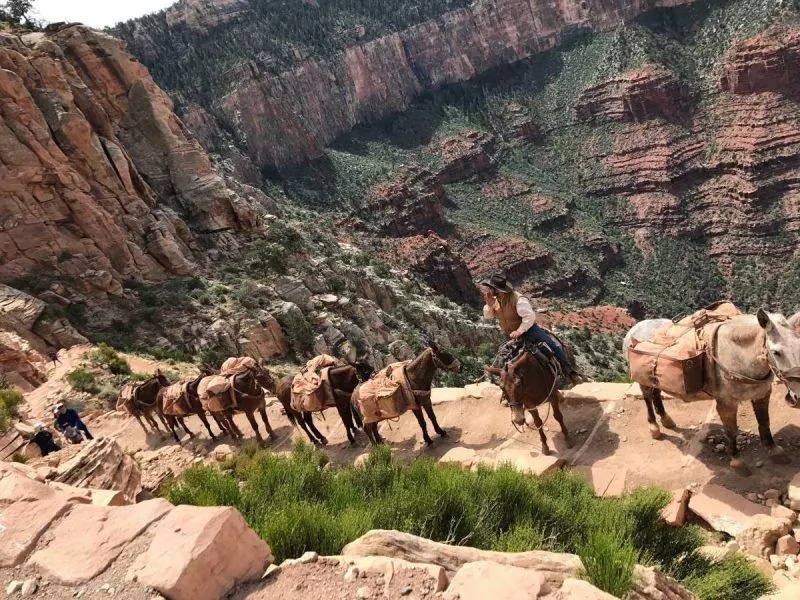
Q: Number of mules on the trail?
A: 7